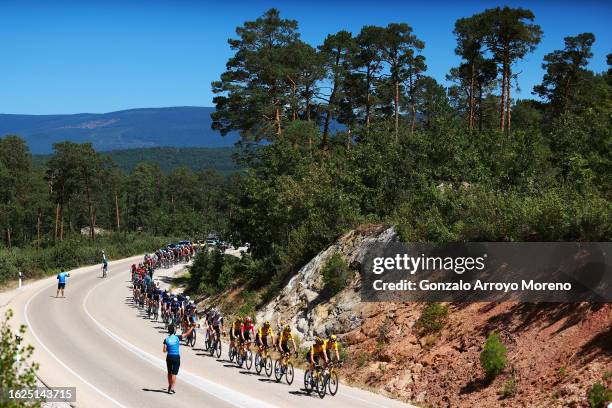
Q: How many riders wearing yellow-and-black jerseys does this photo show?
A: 5